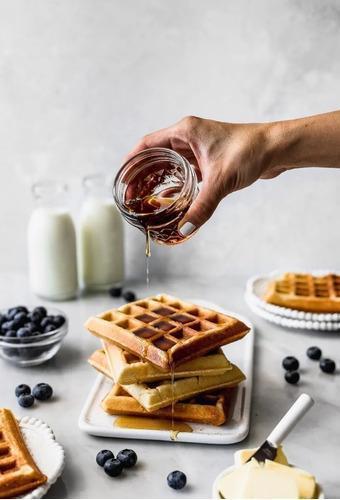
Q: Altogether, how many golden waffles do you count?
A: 6